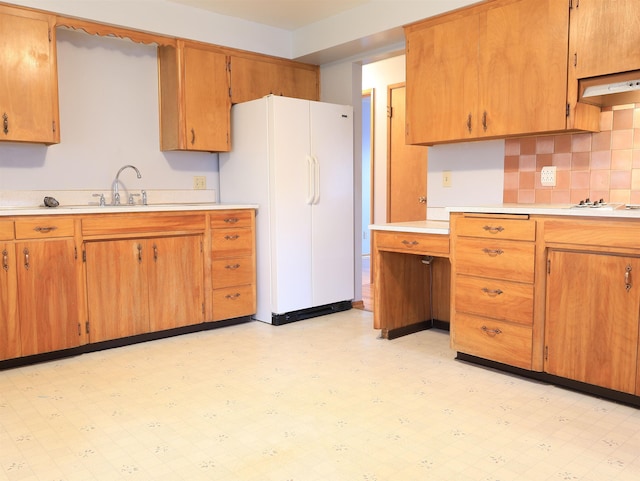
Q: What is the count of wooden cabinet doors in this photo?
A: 12